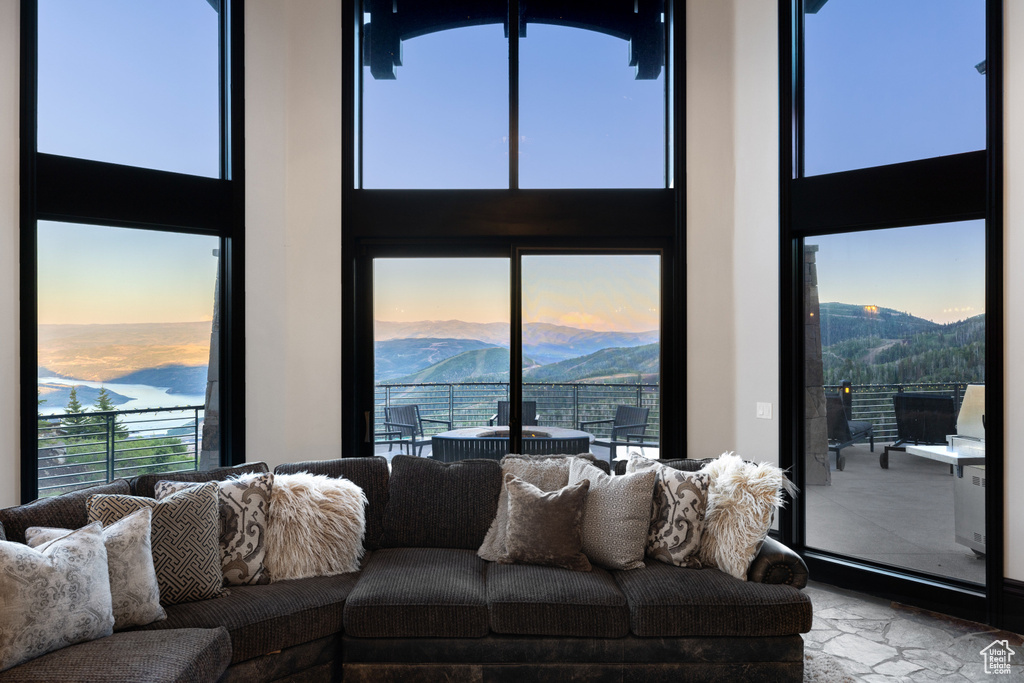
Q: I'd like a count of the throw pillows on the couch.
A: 10